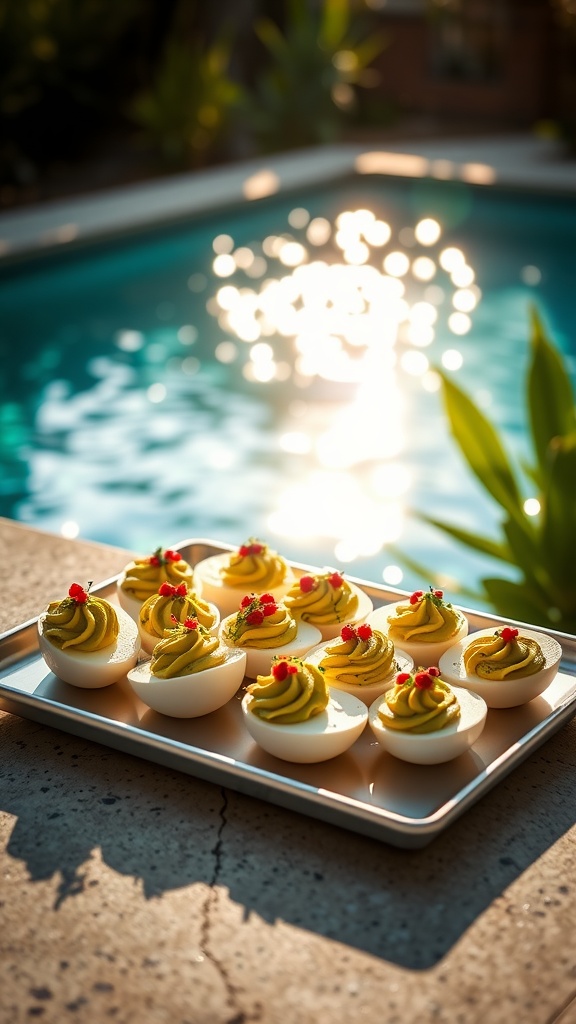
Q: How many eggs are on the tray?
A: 12